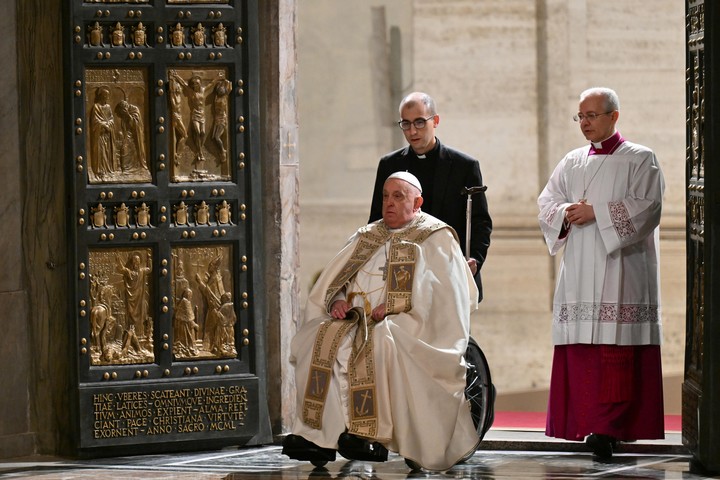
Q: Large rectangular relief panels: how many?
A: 4